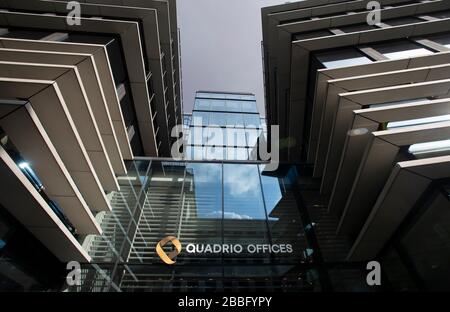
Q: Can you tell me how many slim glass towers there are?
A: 1